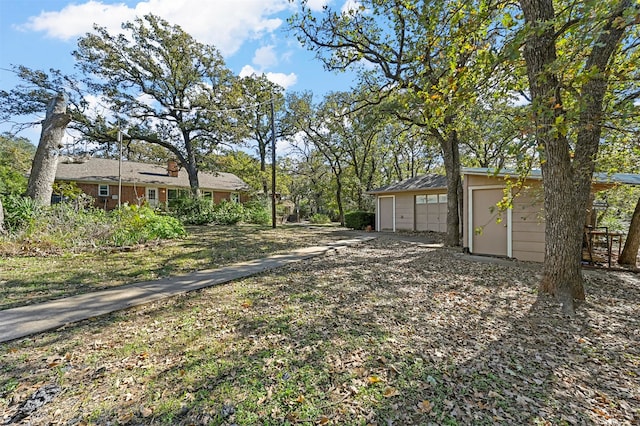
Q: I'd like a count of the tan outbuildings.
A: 2